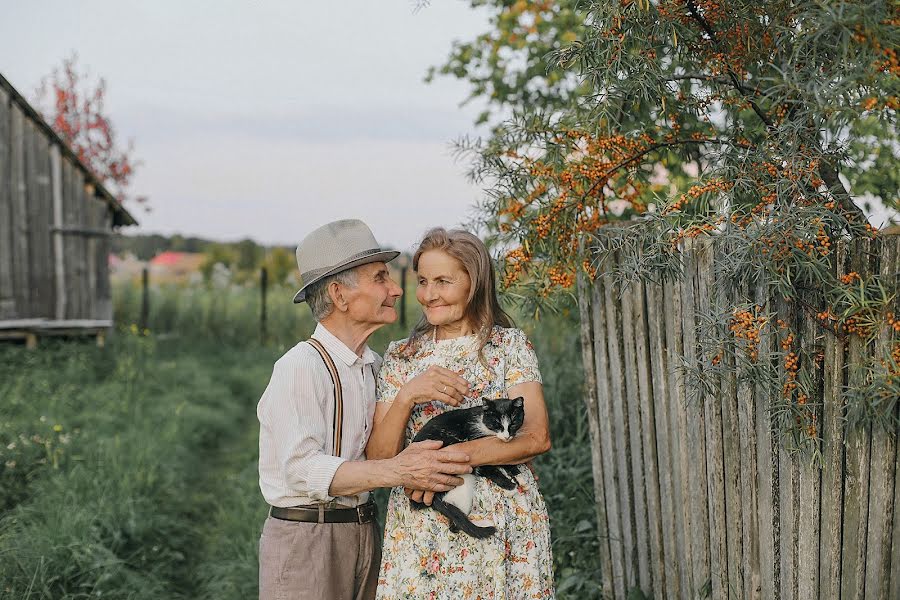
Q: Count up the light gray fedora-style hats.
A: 1